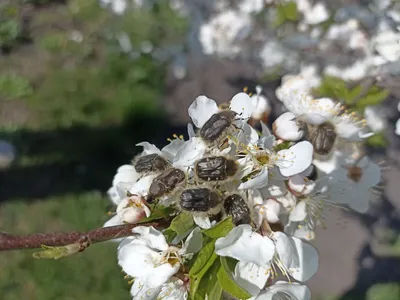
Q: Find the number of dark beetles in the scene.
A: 7